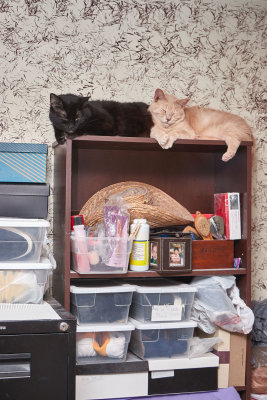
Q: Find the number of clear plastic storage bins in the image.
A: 7